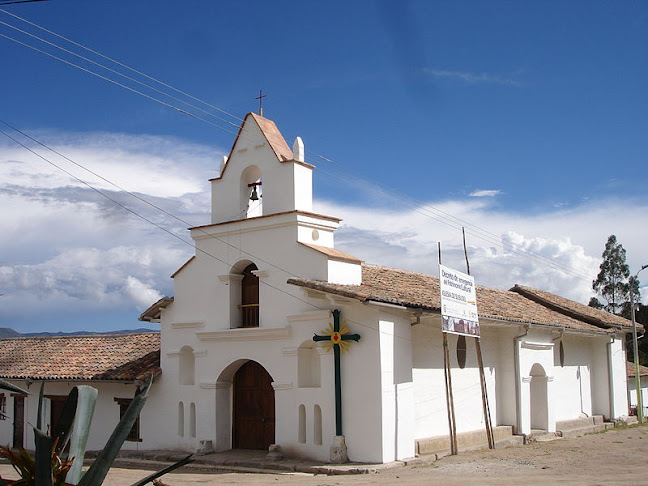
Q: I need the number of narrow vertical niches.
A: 4